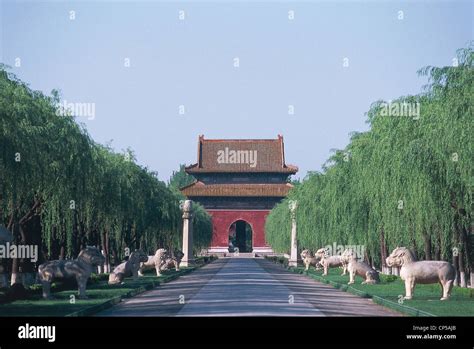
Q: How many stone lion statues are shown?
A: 8